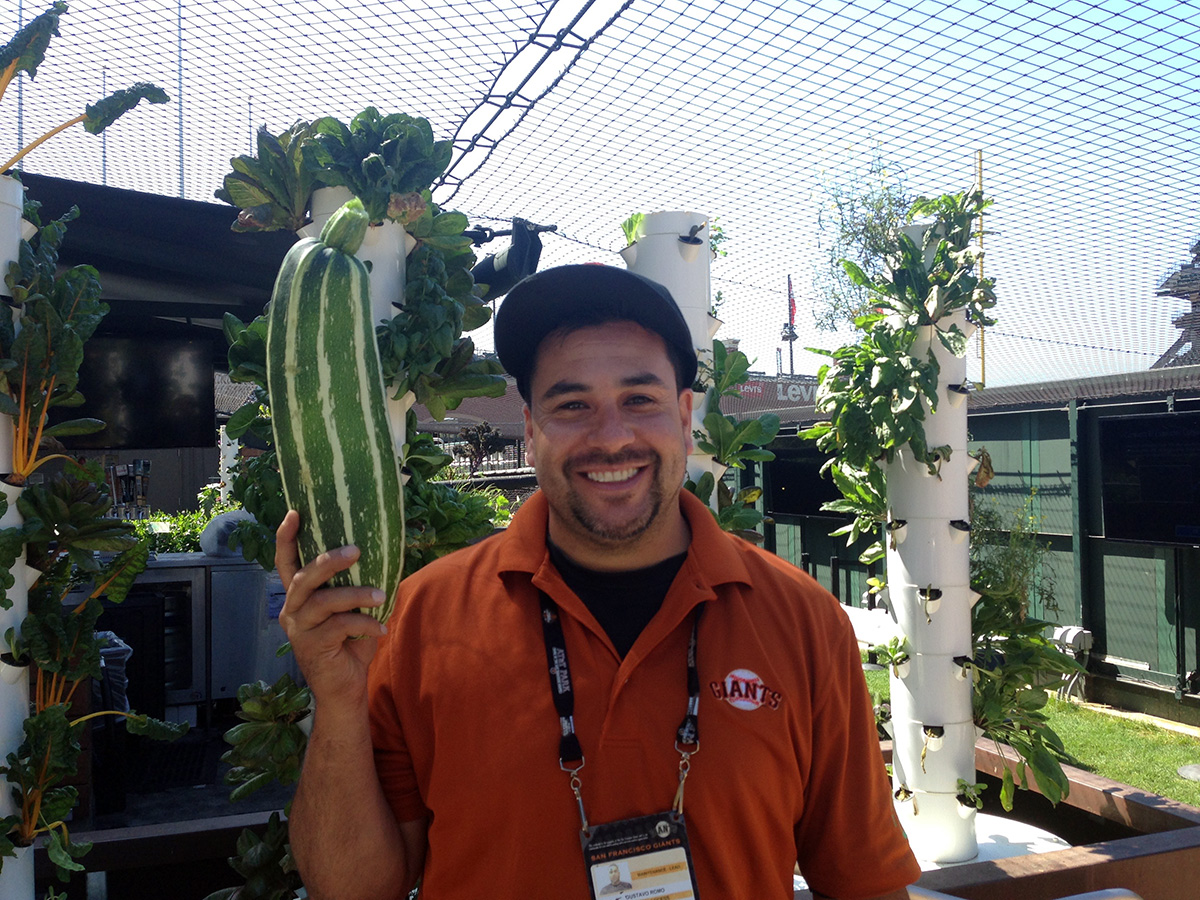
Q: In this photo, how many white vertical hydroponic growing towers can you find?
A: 4